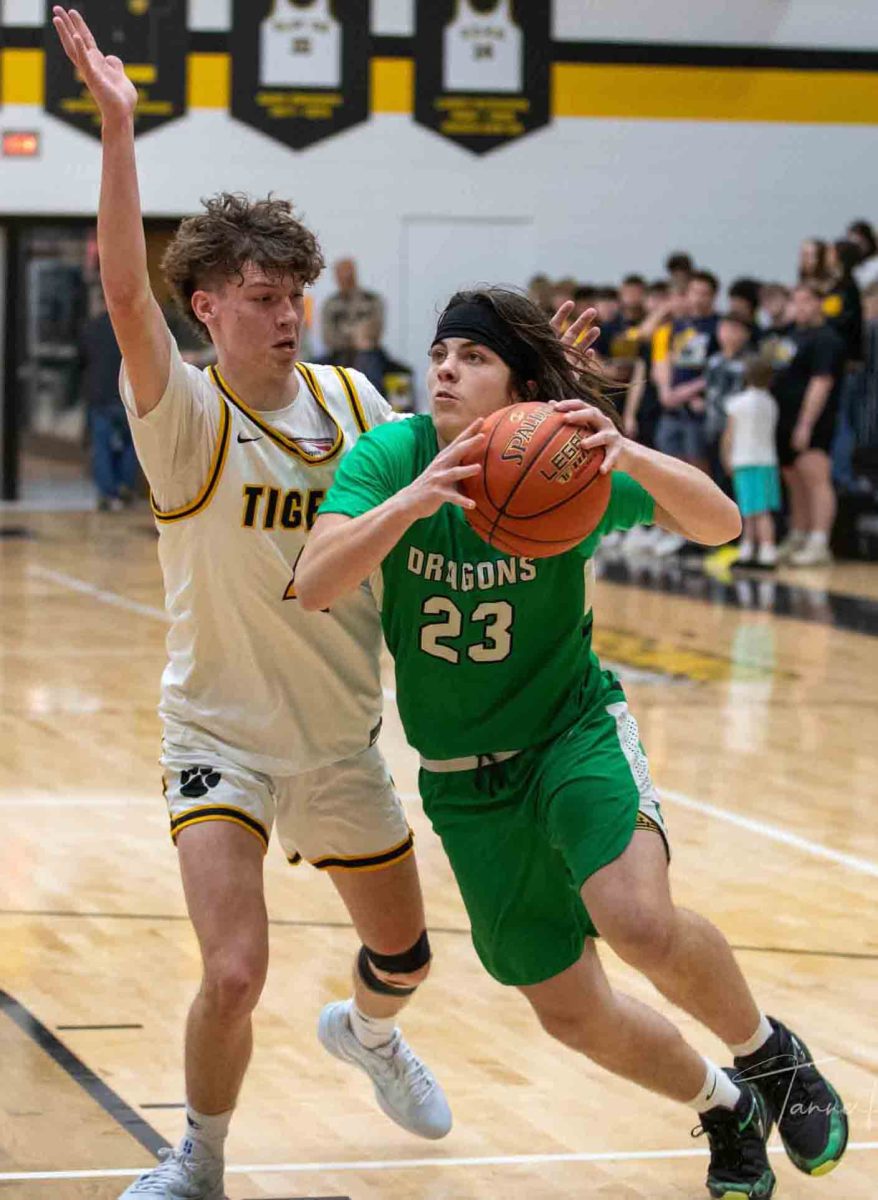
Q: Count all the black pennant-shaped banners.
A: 3